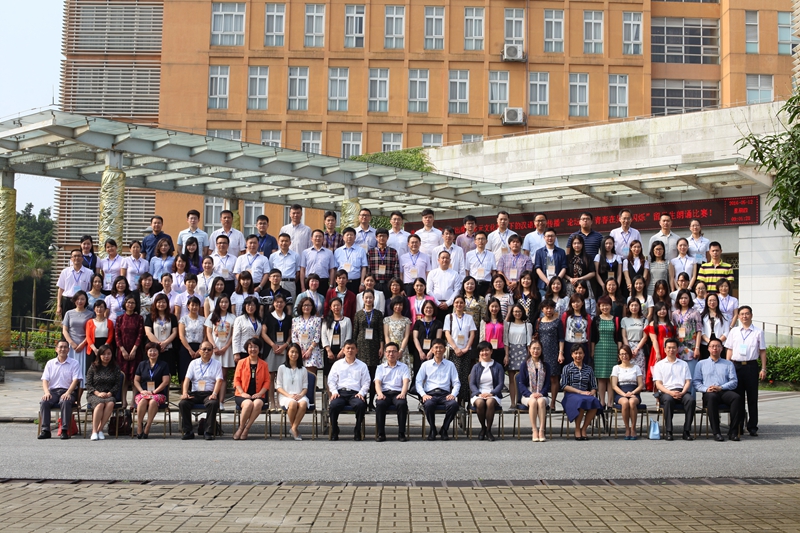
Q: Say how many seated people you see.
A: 15